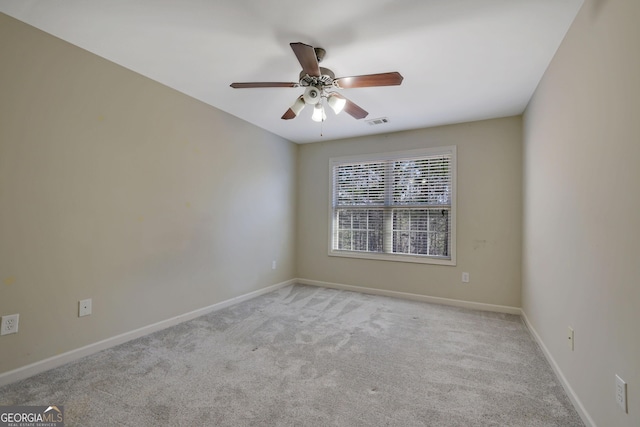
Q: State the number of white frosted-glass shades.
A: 4